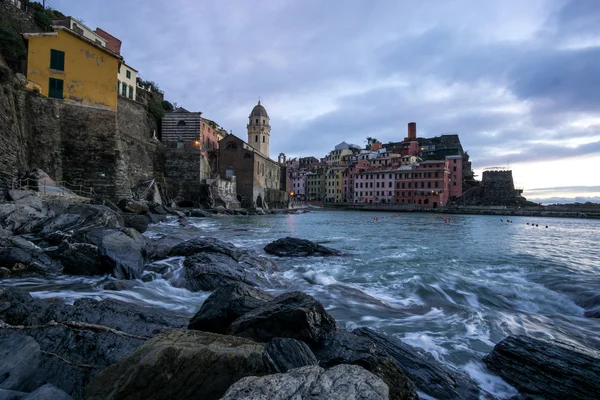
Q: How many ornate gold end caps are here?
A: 0